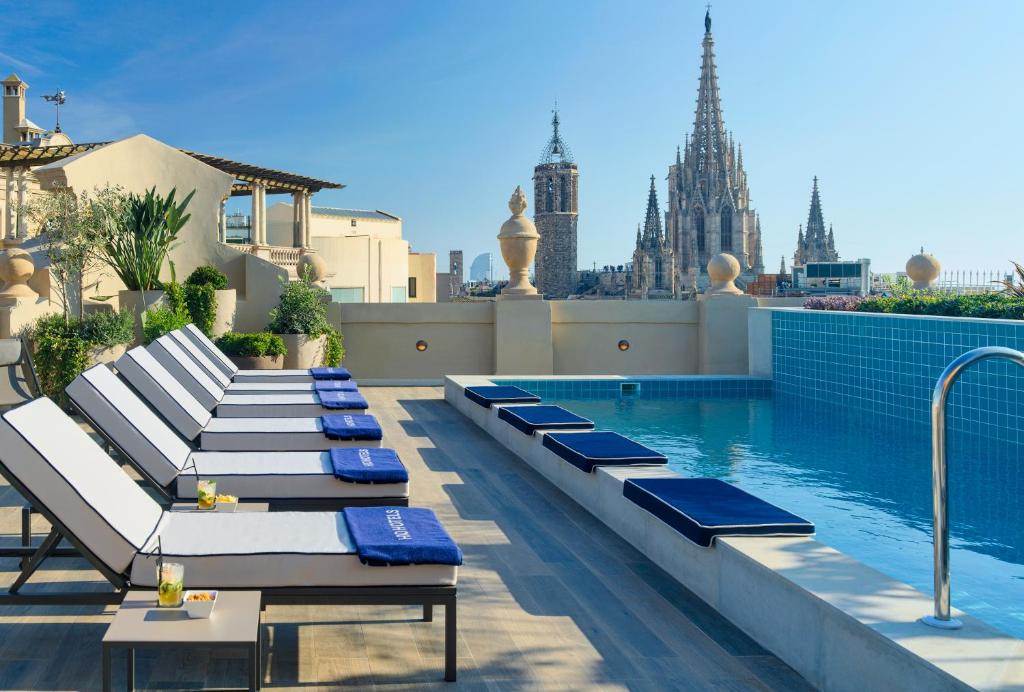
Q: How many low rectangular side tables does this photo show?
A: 2